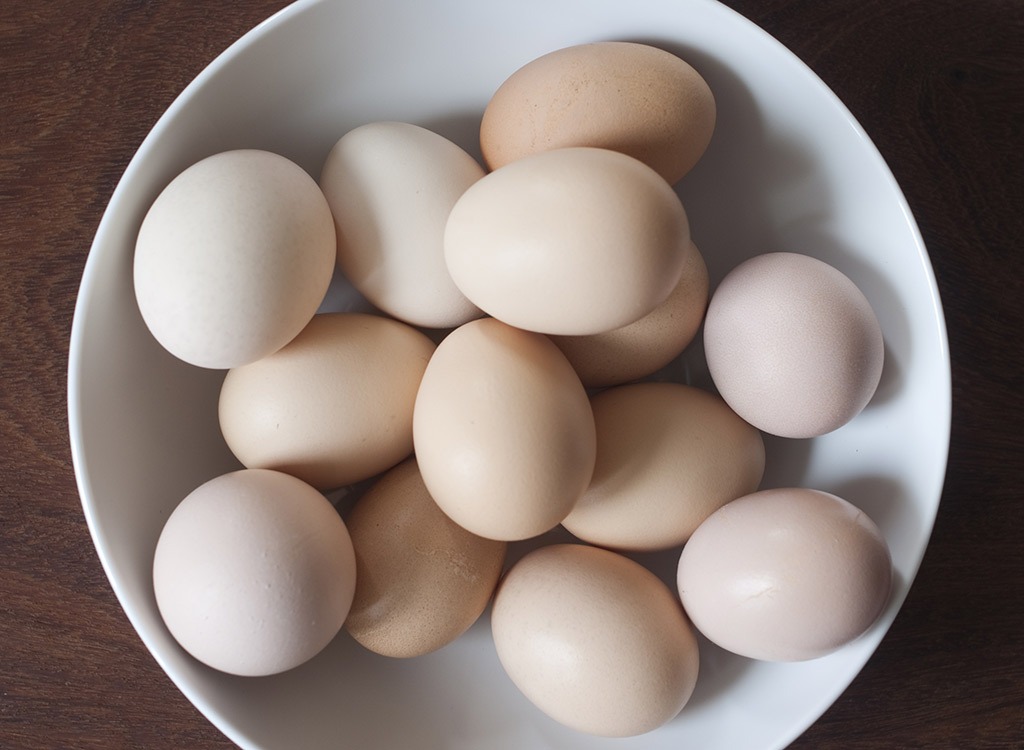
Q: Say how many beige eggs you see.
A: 8